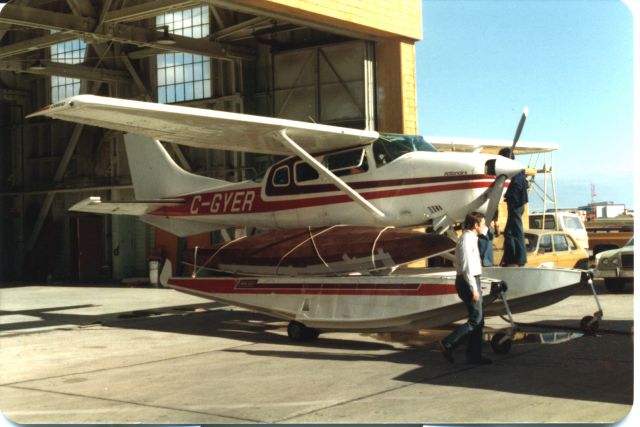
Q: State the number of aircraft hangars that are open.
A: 1